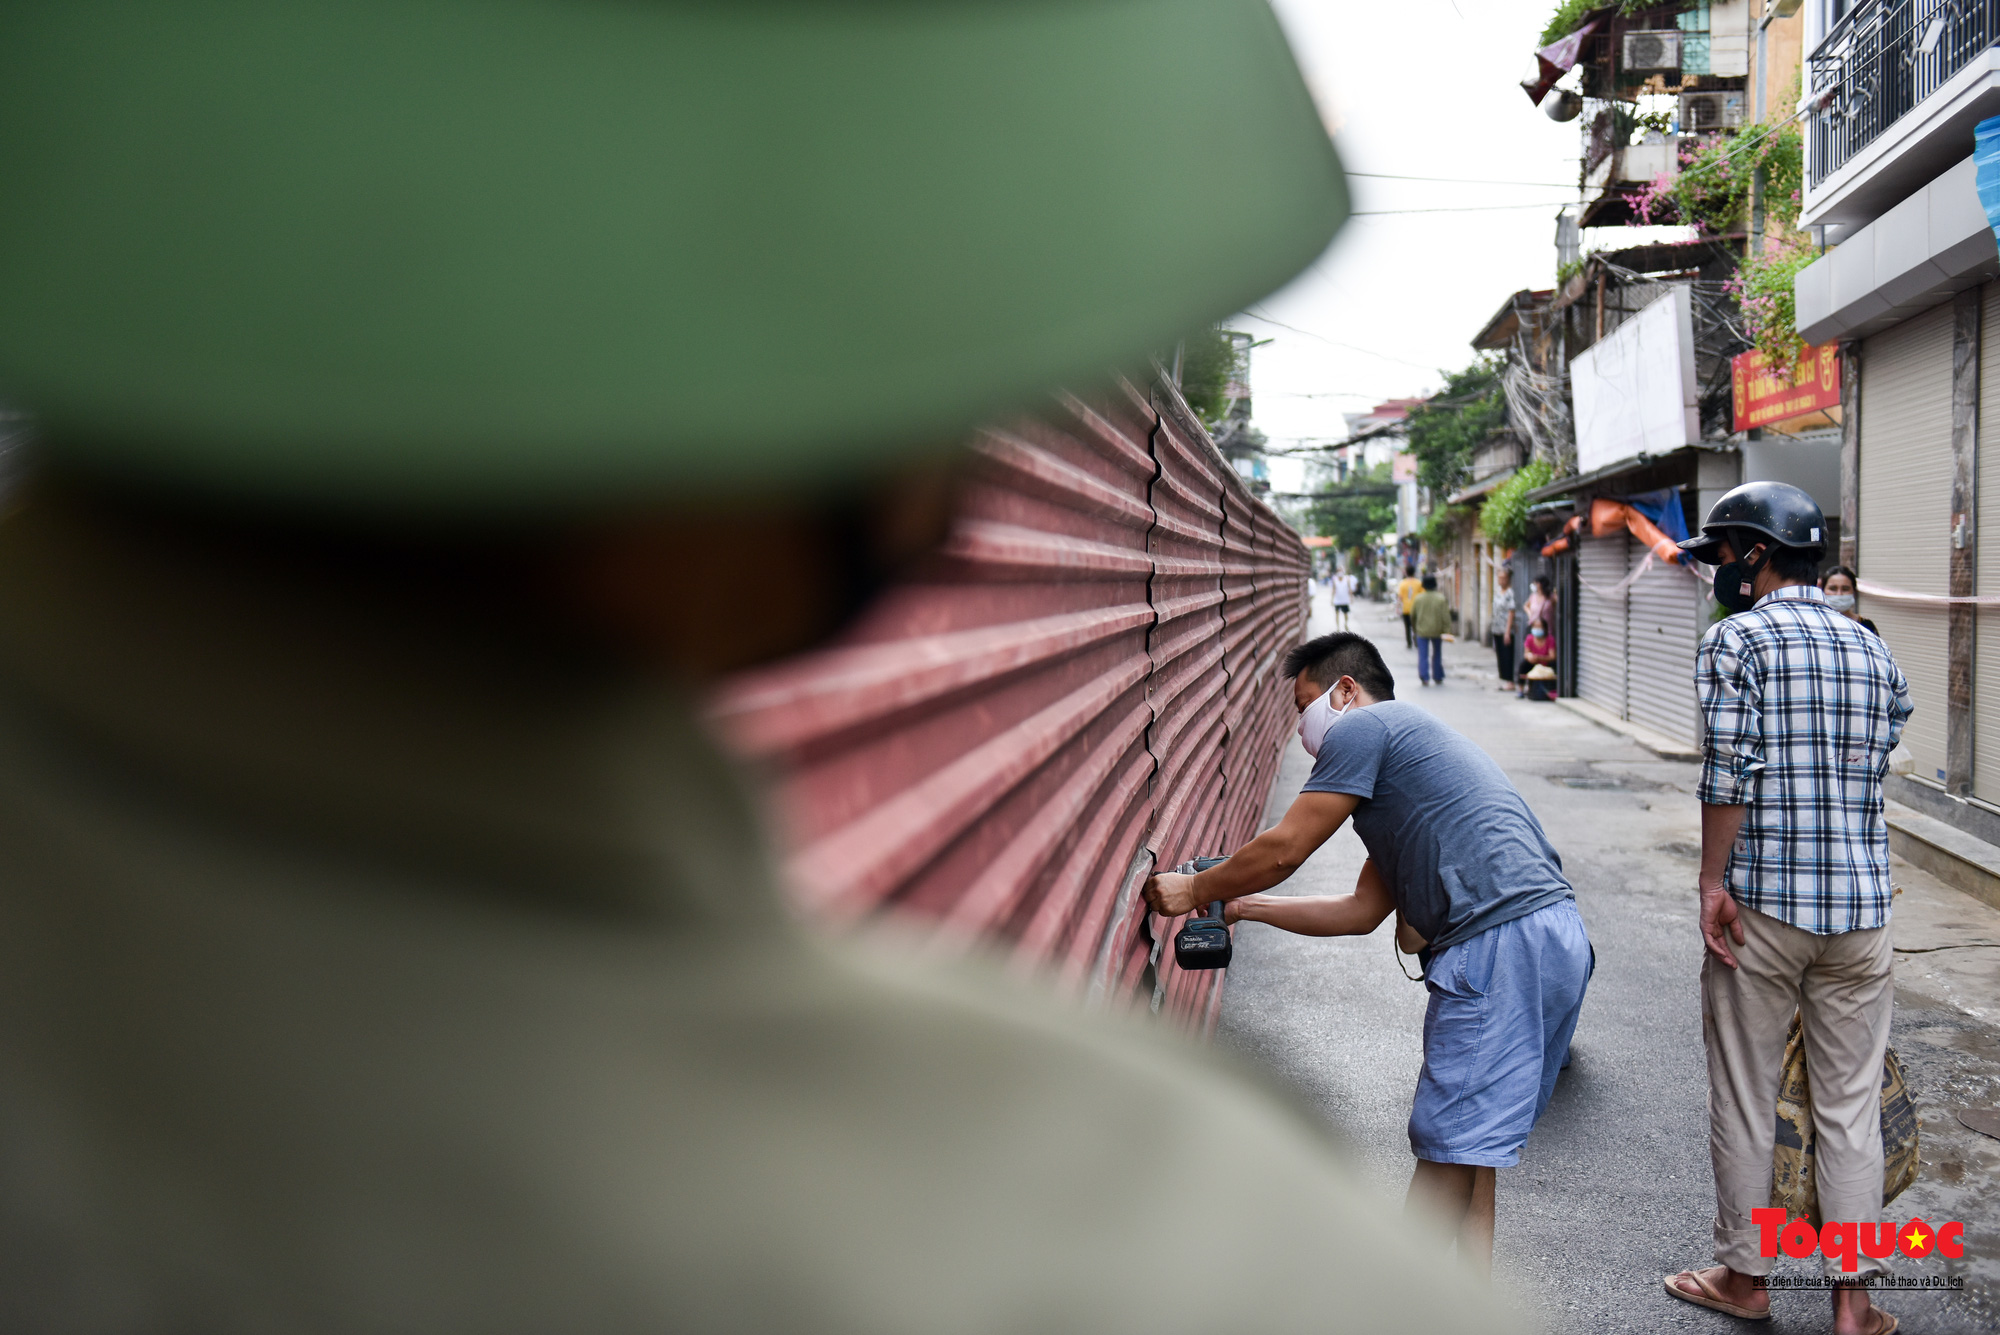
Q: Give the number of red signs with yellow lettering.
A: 1